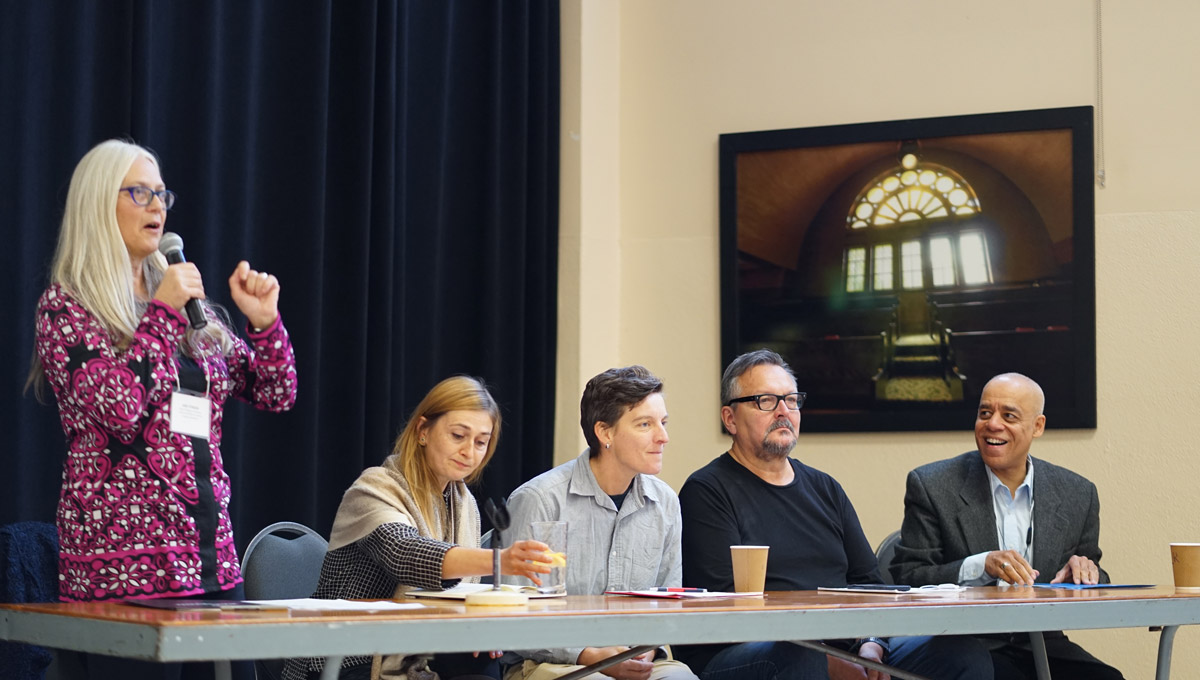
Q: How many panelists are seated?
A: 4